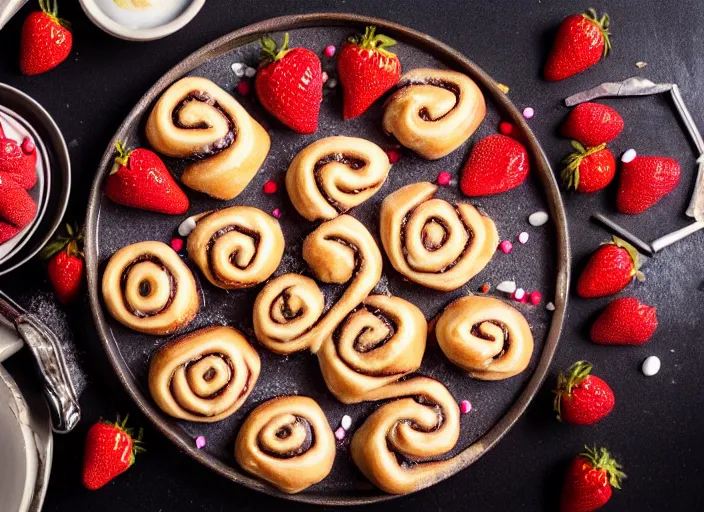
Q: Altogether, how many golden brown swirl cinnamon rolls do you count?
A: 12